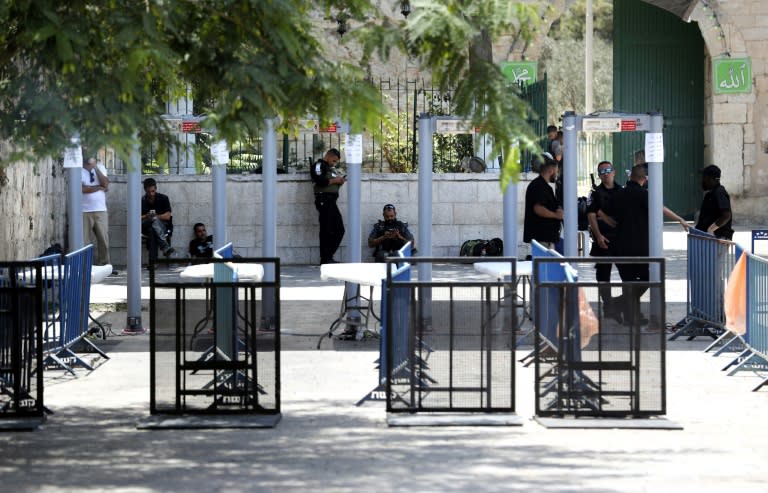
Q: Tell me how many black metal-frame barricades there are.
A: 4